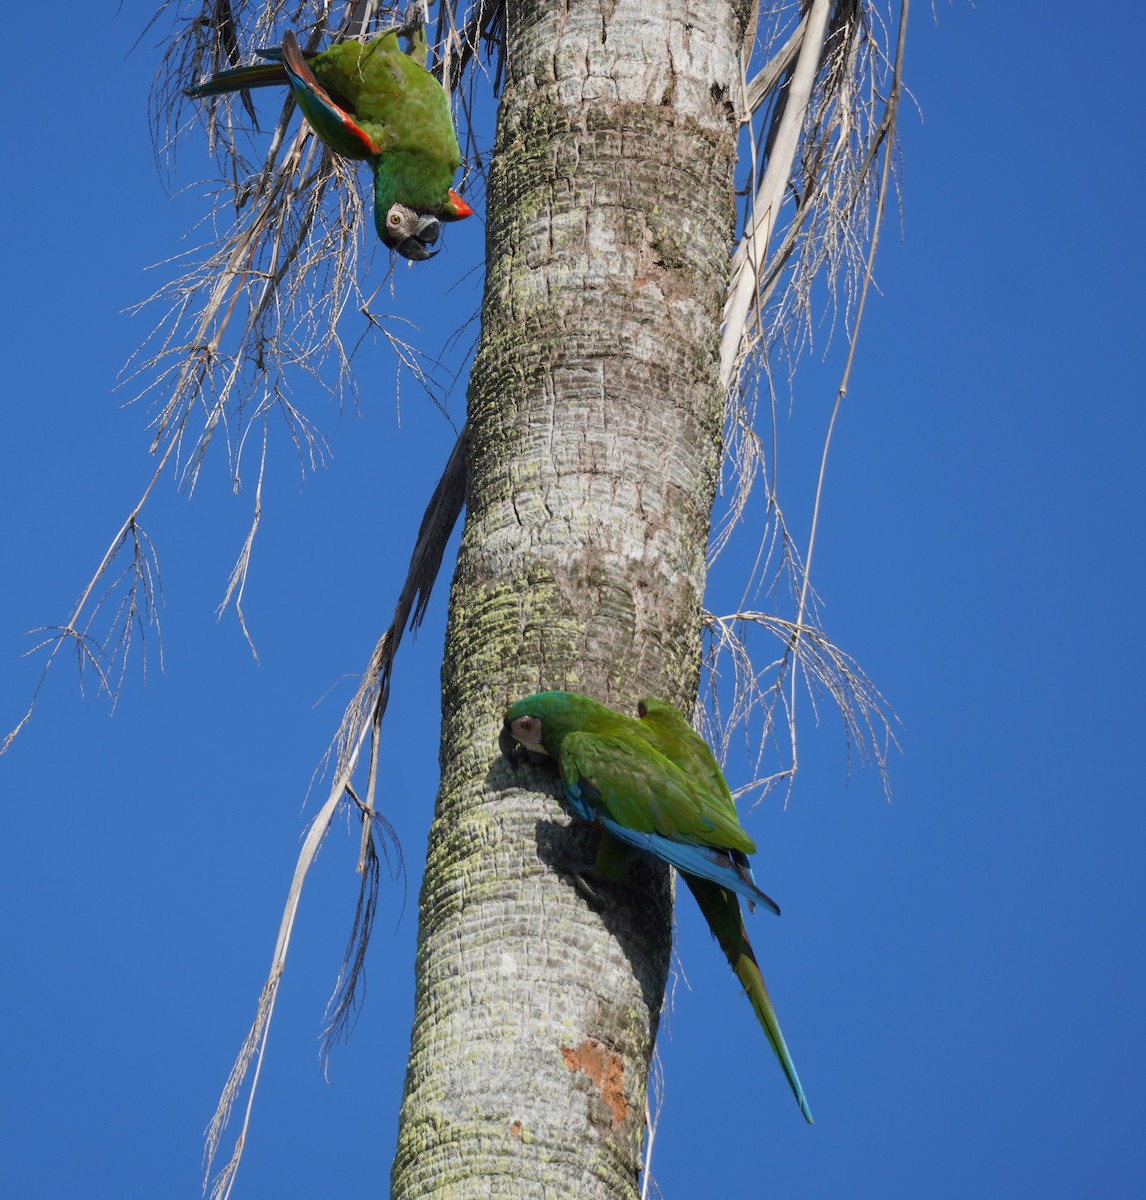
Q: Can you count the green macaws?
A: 2